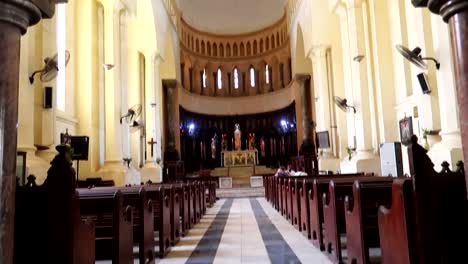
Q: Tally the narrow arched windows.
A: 5